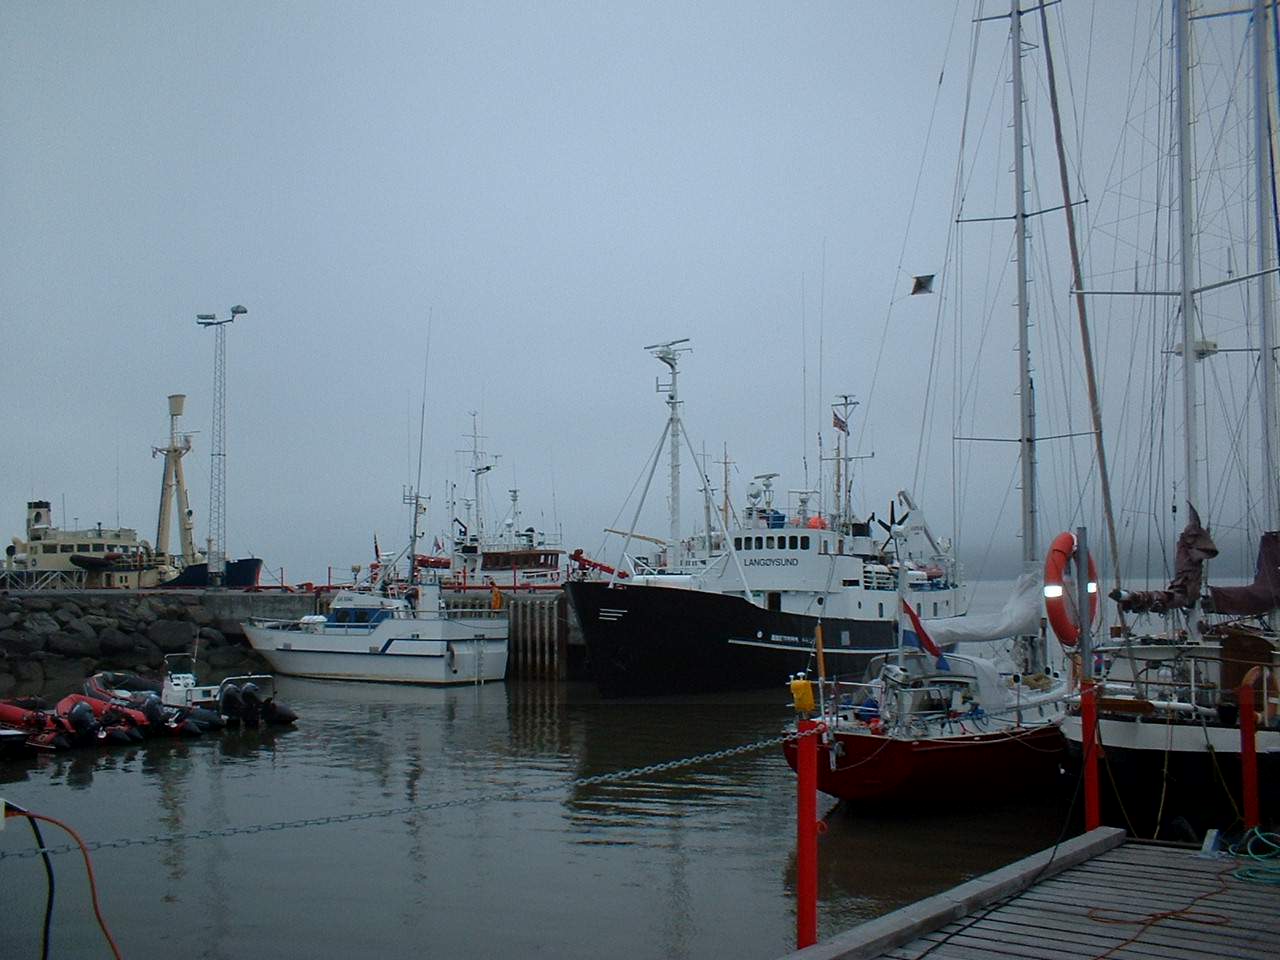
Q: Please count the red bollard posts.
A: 3